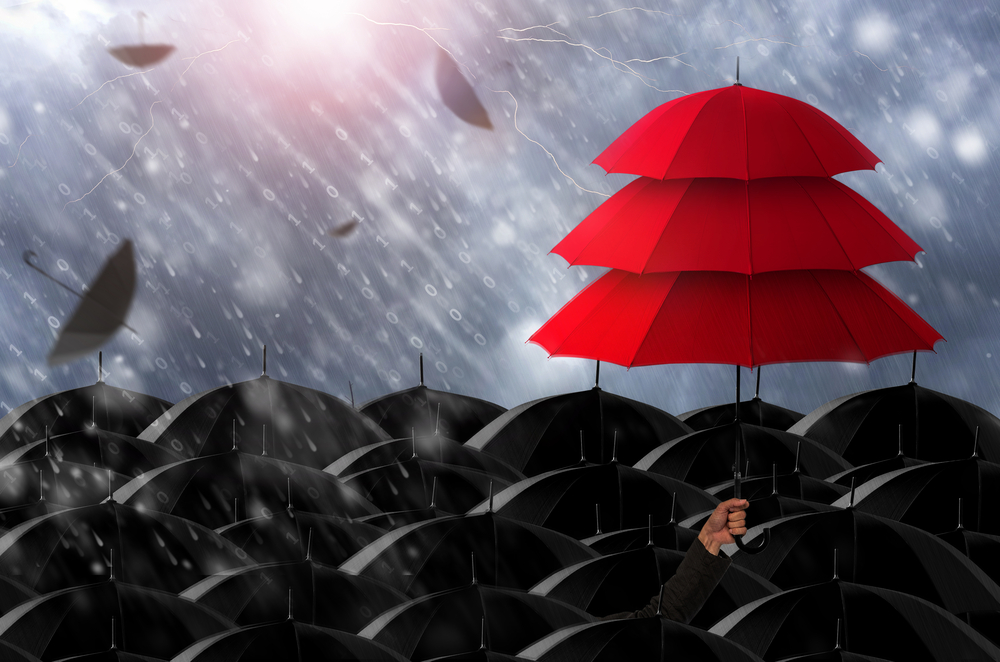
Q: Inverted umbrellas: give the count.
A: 4